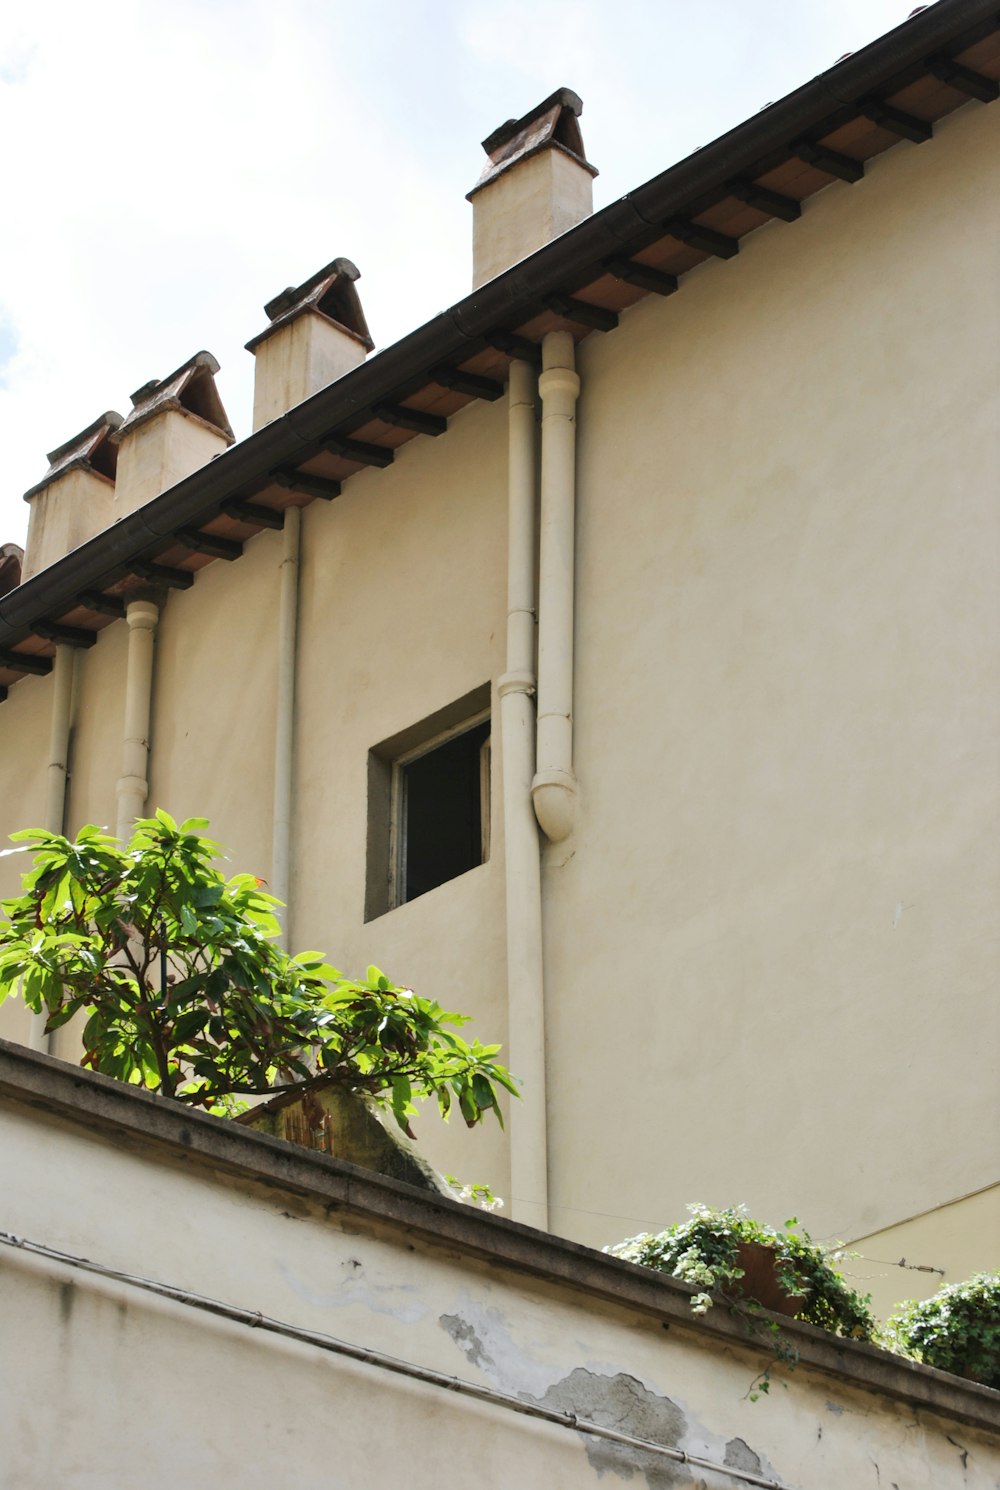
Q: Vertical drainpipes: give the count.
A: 5